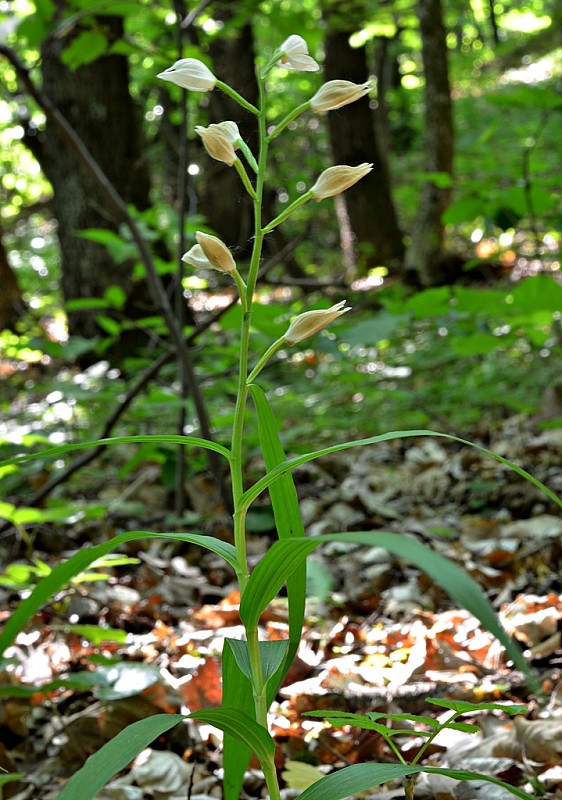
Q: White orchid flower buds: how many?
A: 8